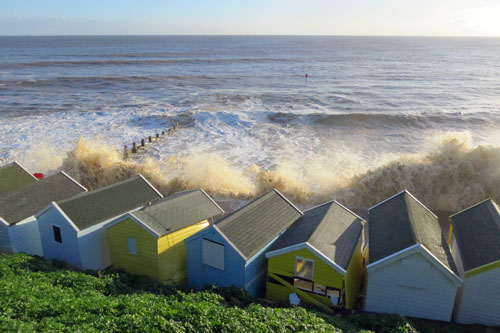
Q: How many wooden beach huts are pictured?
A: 8